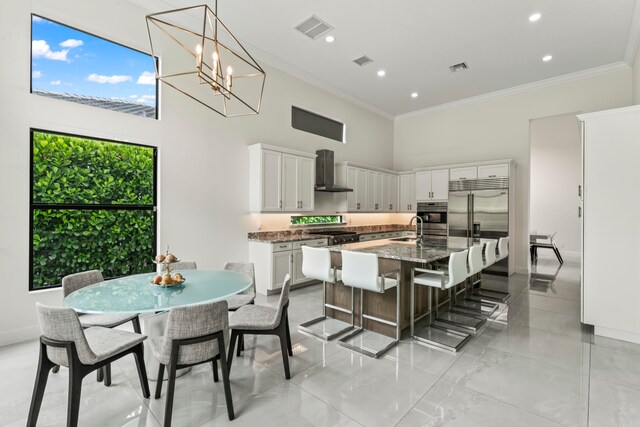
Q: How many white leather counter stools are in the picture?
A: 6